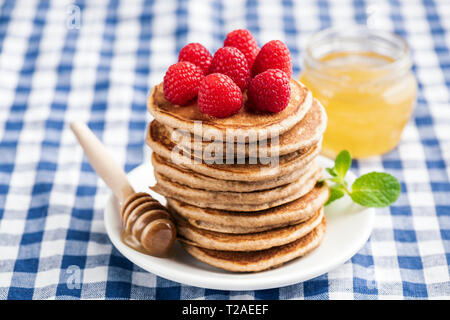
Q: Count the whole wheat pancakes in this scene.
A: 8